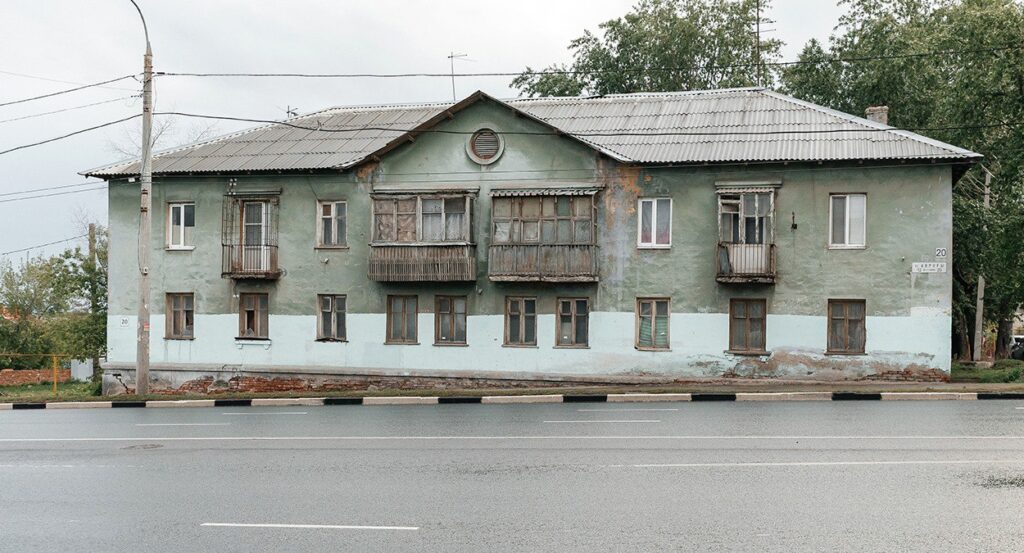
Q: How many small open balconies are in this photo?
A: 2